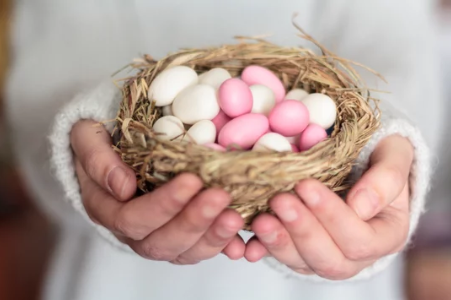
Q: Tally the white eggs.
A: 9